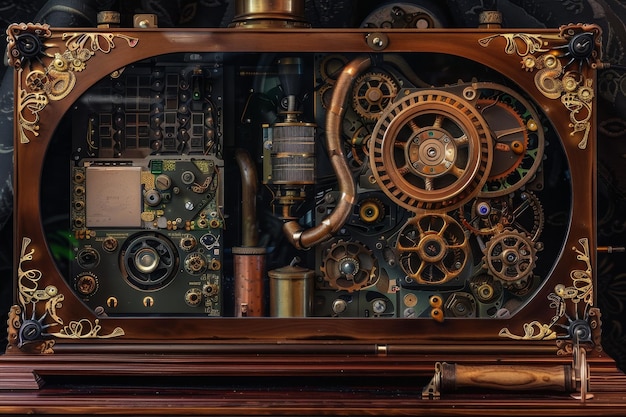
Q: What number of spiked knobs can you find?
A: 4